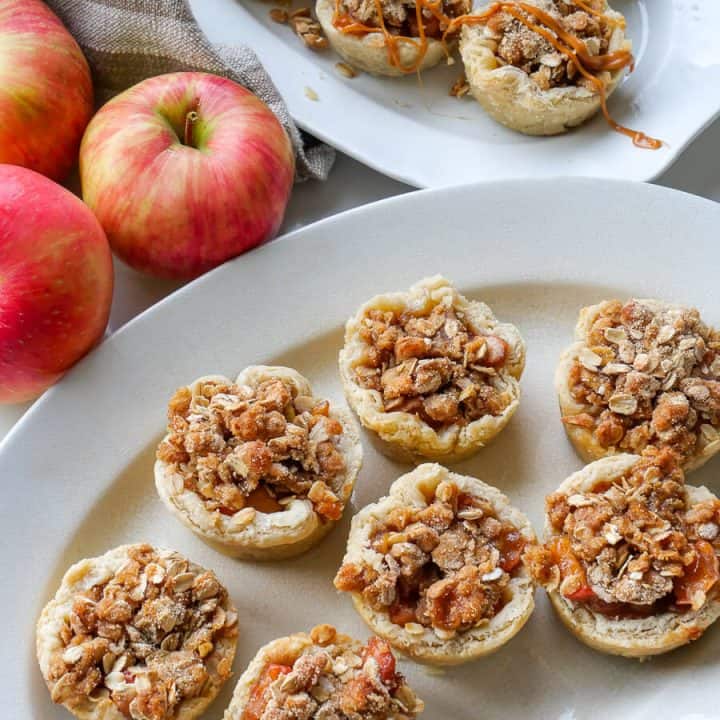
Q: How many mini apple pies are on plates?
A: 9